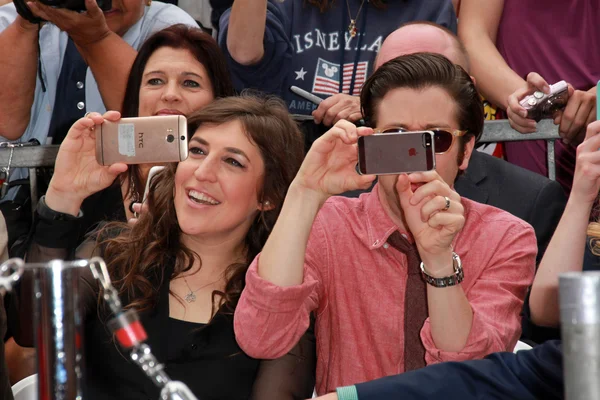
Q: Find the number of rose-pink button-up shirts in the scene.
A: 1